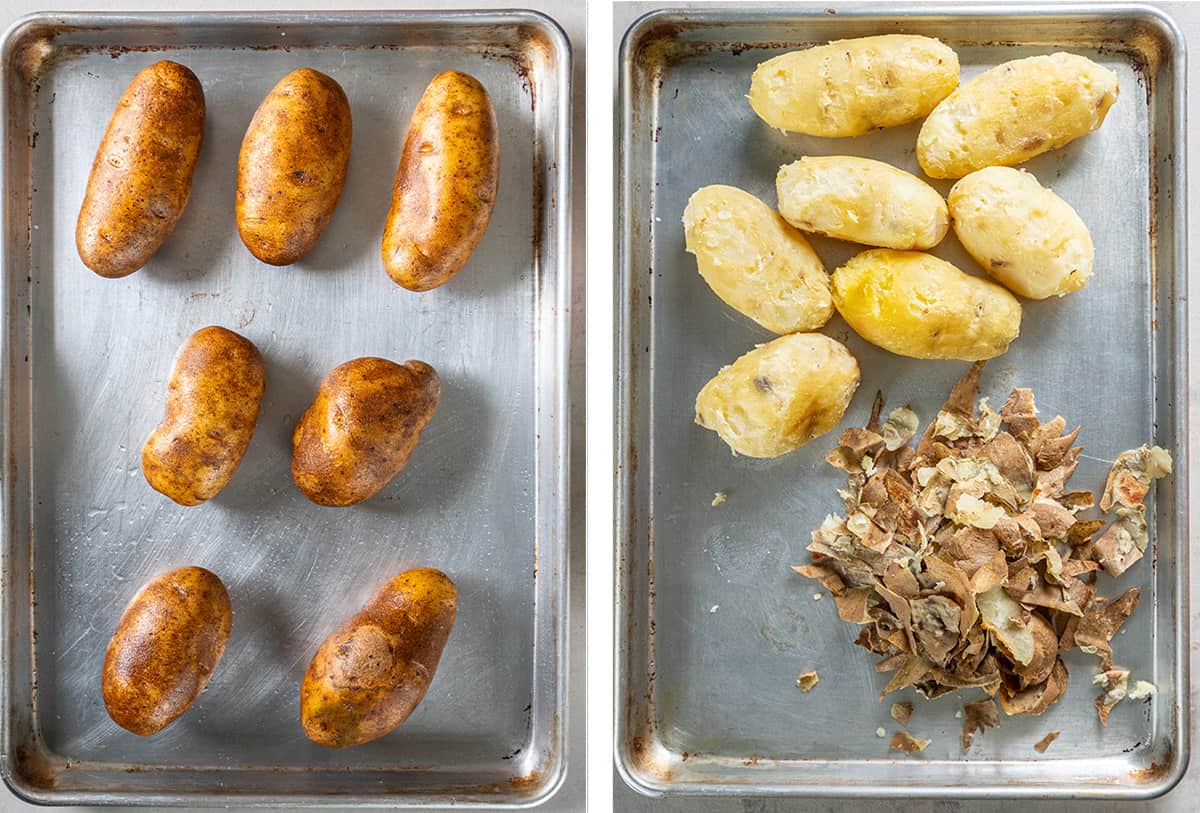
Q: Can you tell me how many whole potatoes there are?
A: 14